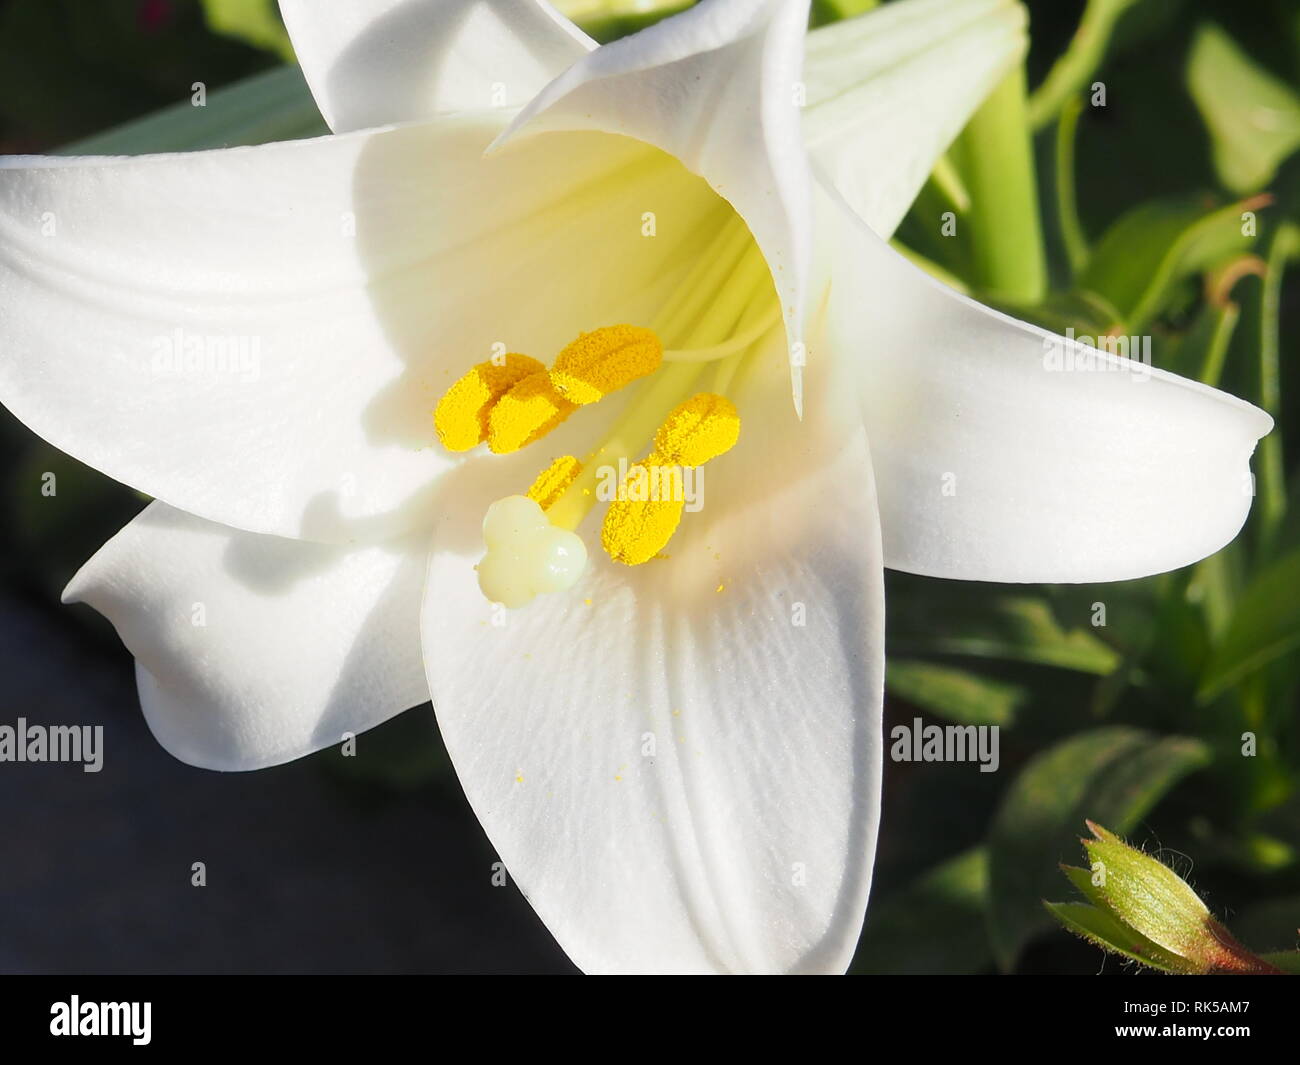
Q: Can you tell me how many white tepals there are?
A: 6